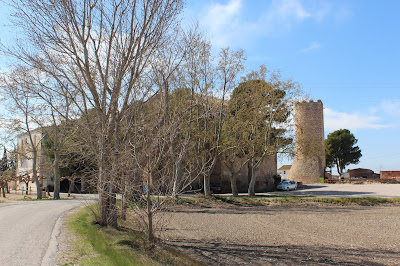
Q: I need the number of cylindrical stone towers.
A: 1